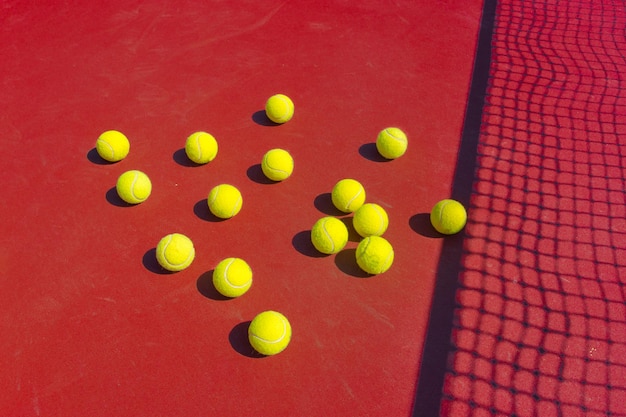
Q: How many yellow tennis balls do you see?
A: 15